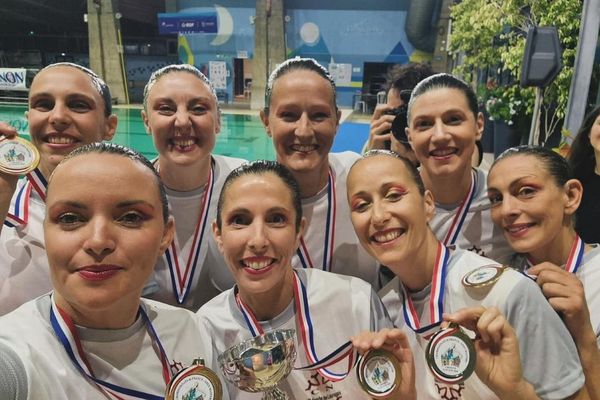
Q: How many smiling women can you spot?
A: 8